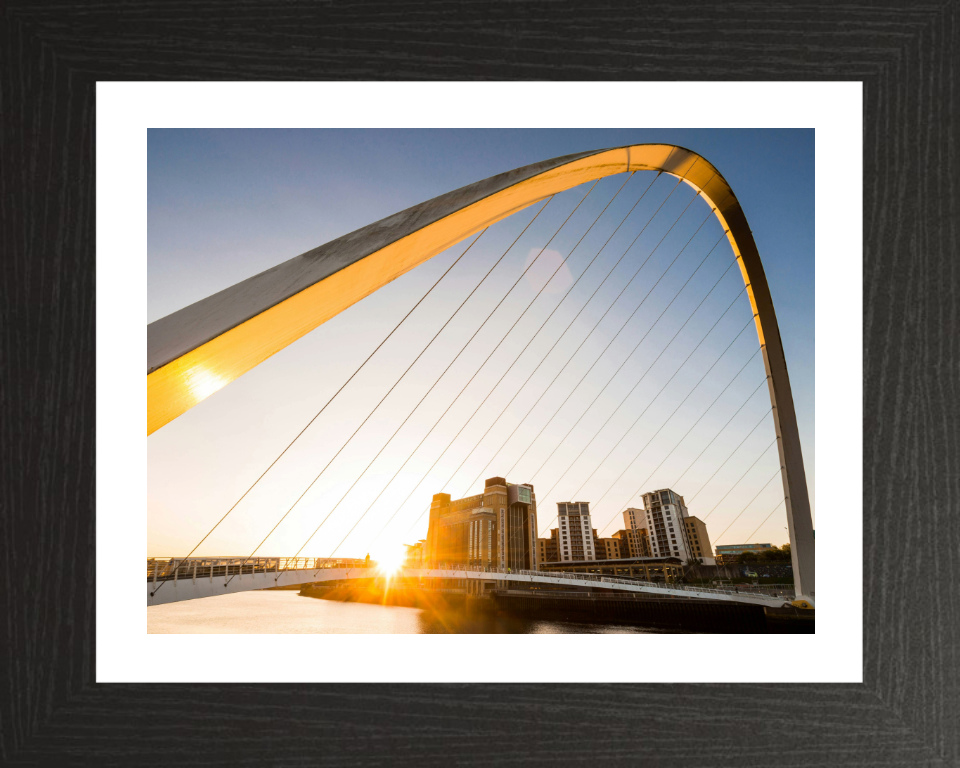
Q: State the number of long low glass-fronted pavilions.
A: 1